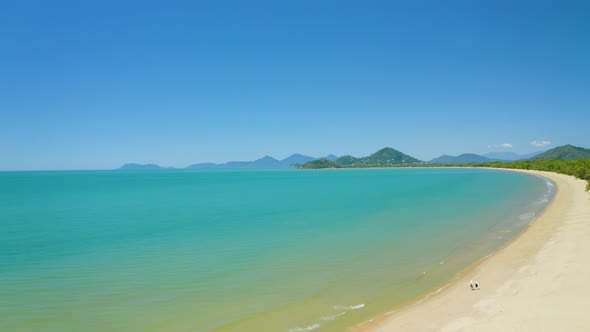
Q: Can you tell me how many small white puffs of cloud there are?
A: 2